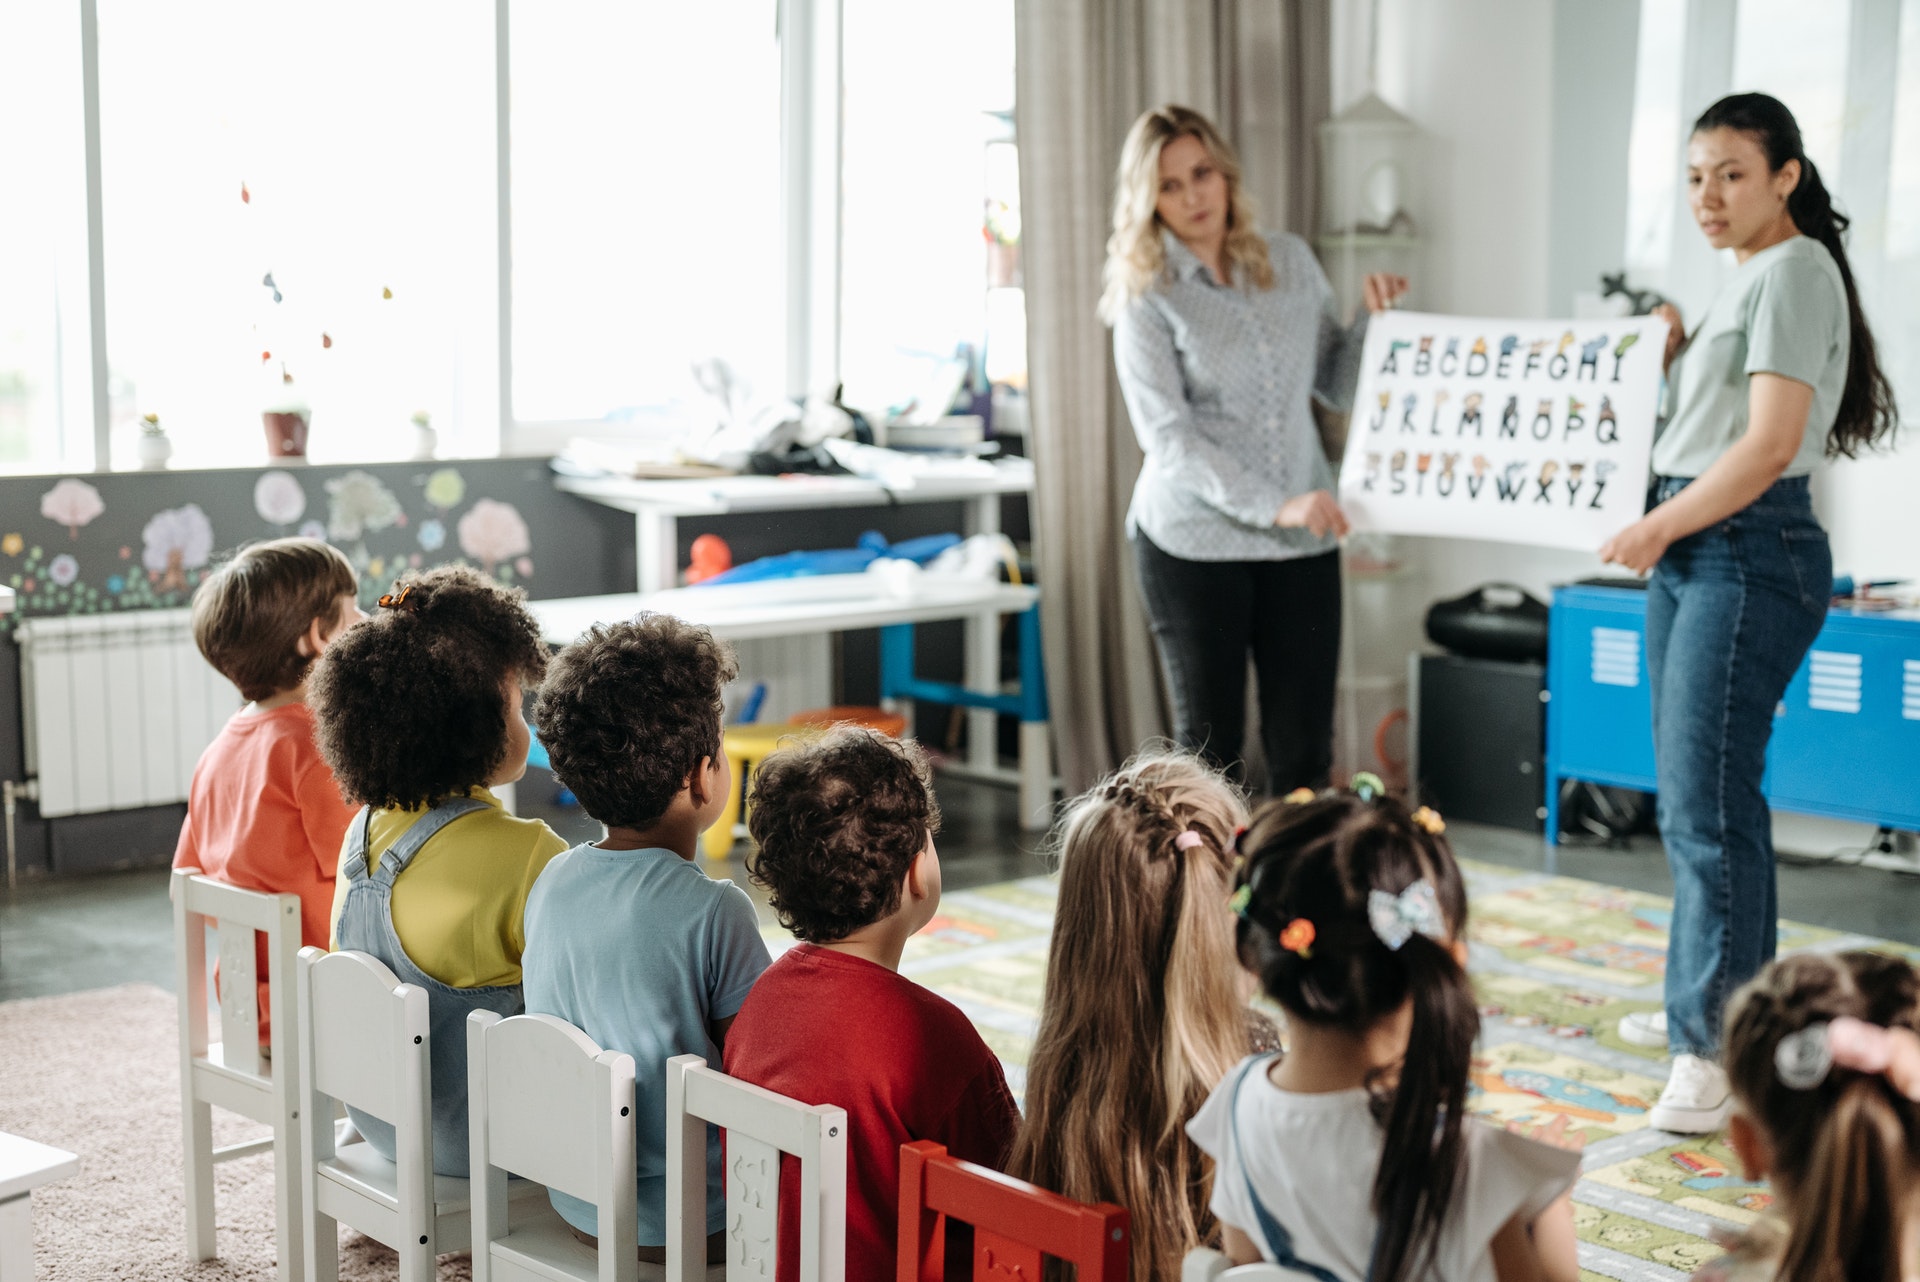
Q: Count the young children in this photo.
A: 7